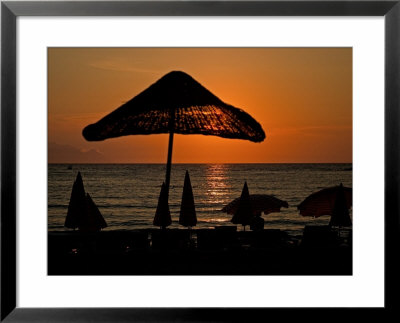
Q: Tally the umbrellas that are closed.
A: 6